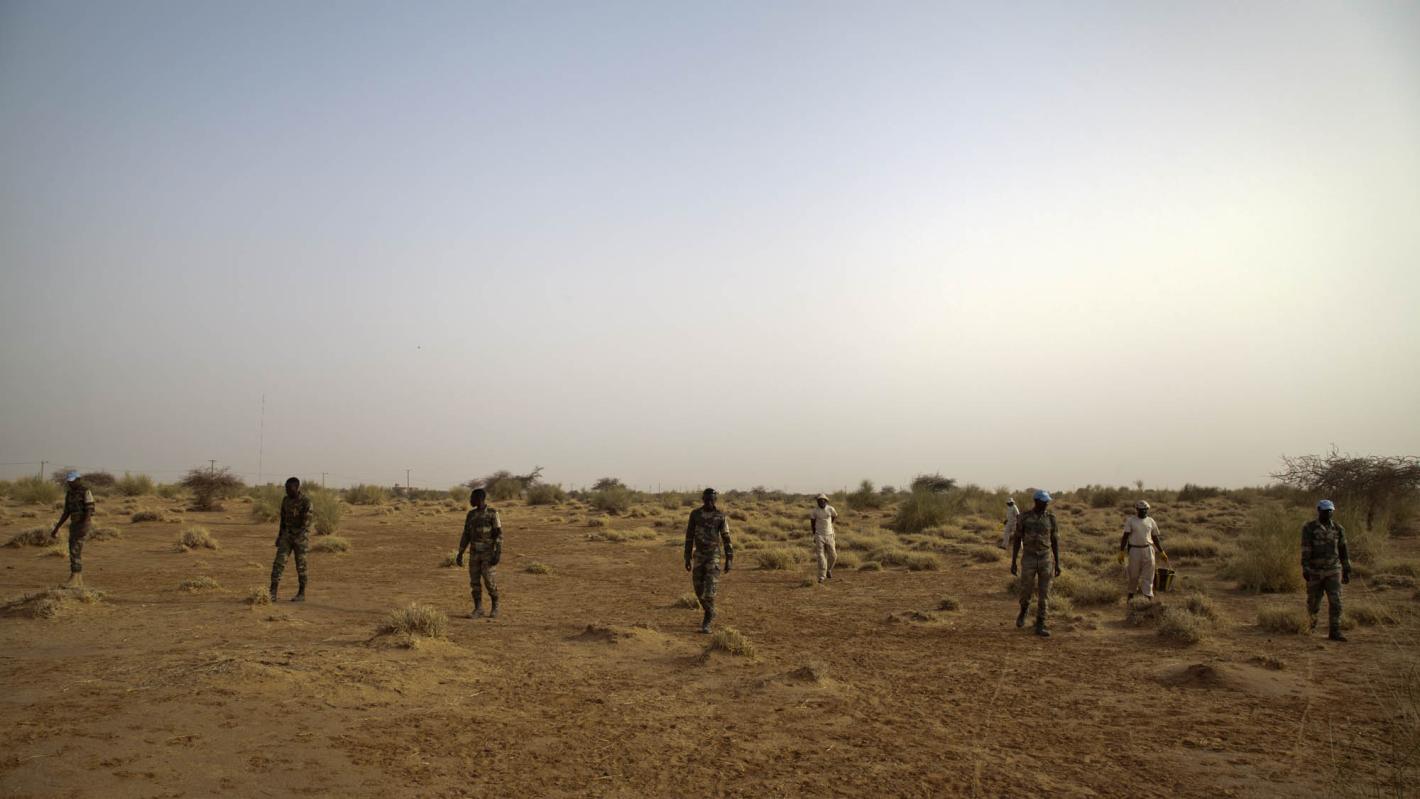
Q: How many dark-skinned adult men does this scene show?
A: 9